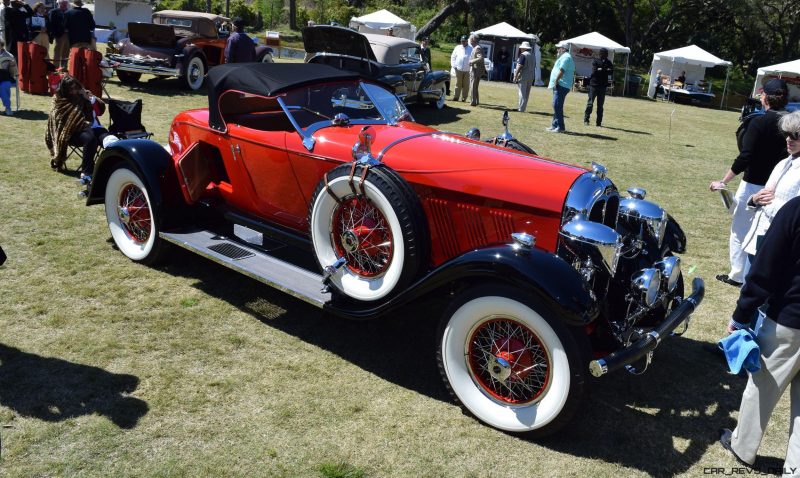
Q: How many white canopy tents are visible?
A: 5